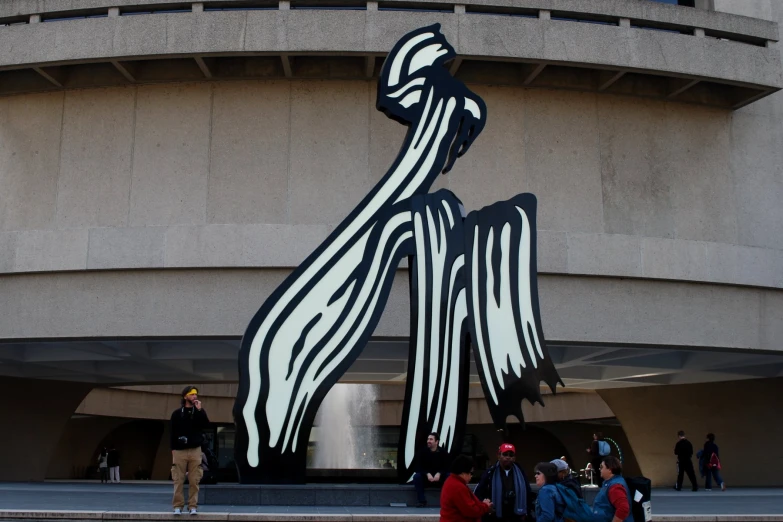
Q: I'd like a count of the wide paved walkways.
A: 1